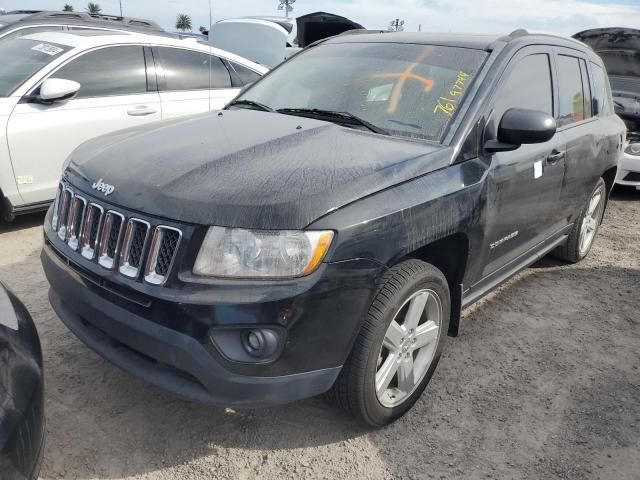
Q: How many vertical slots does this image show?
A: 7